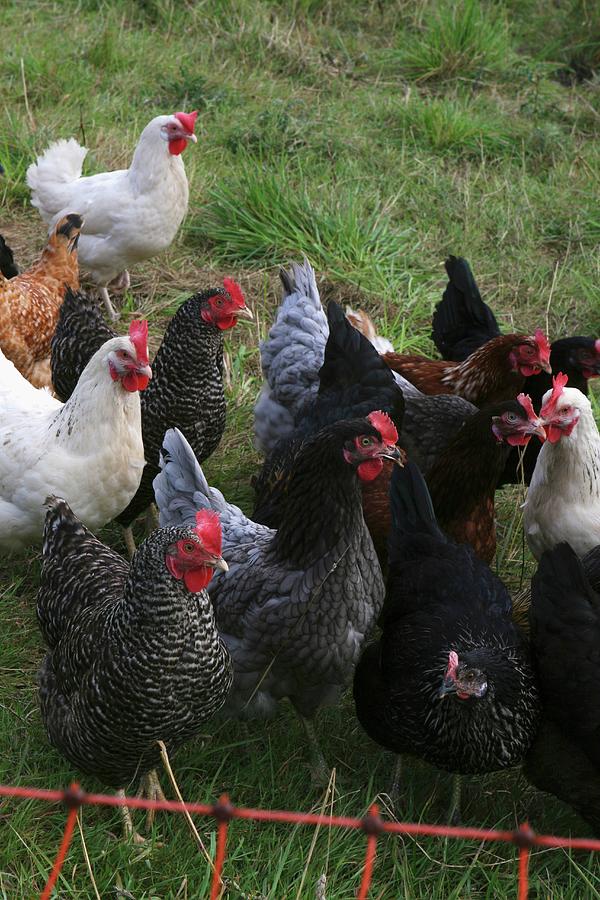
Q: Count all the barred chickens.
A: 2